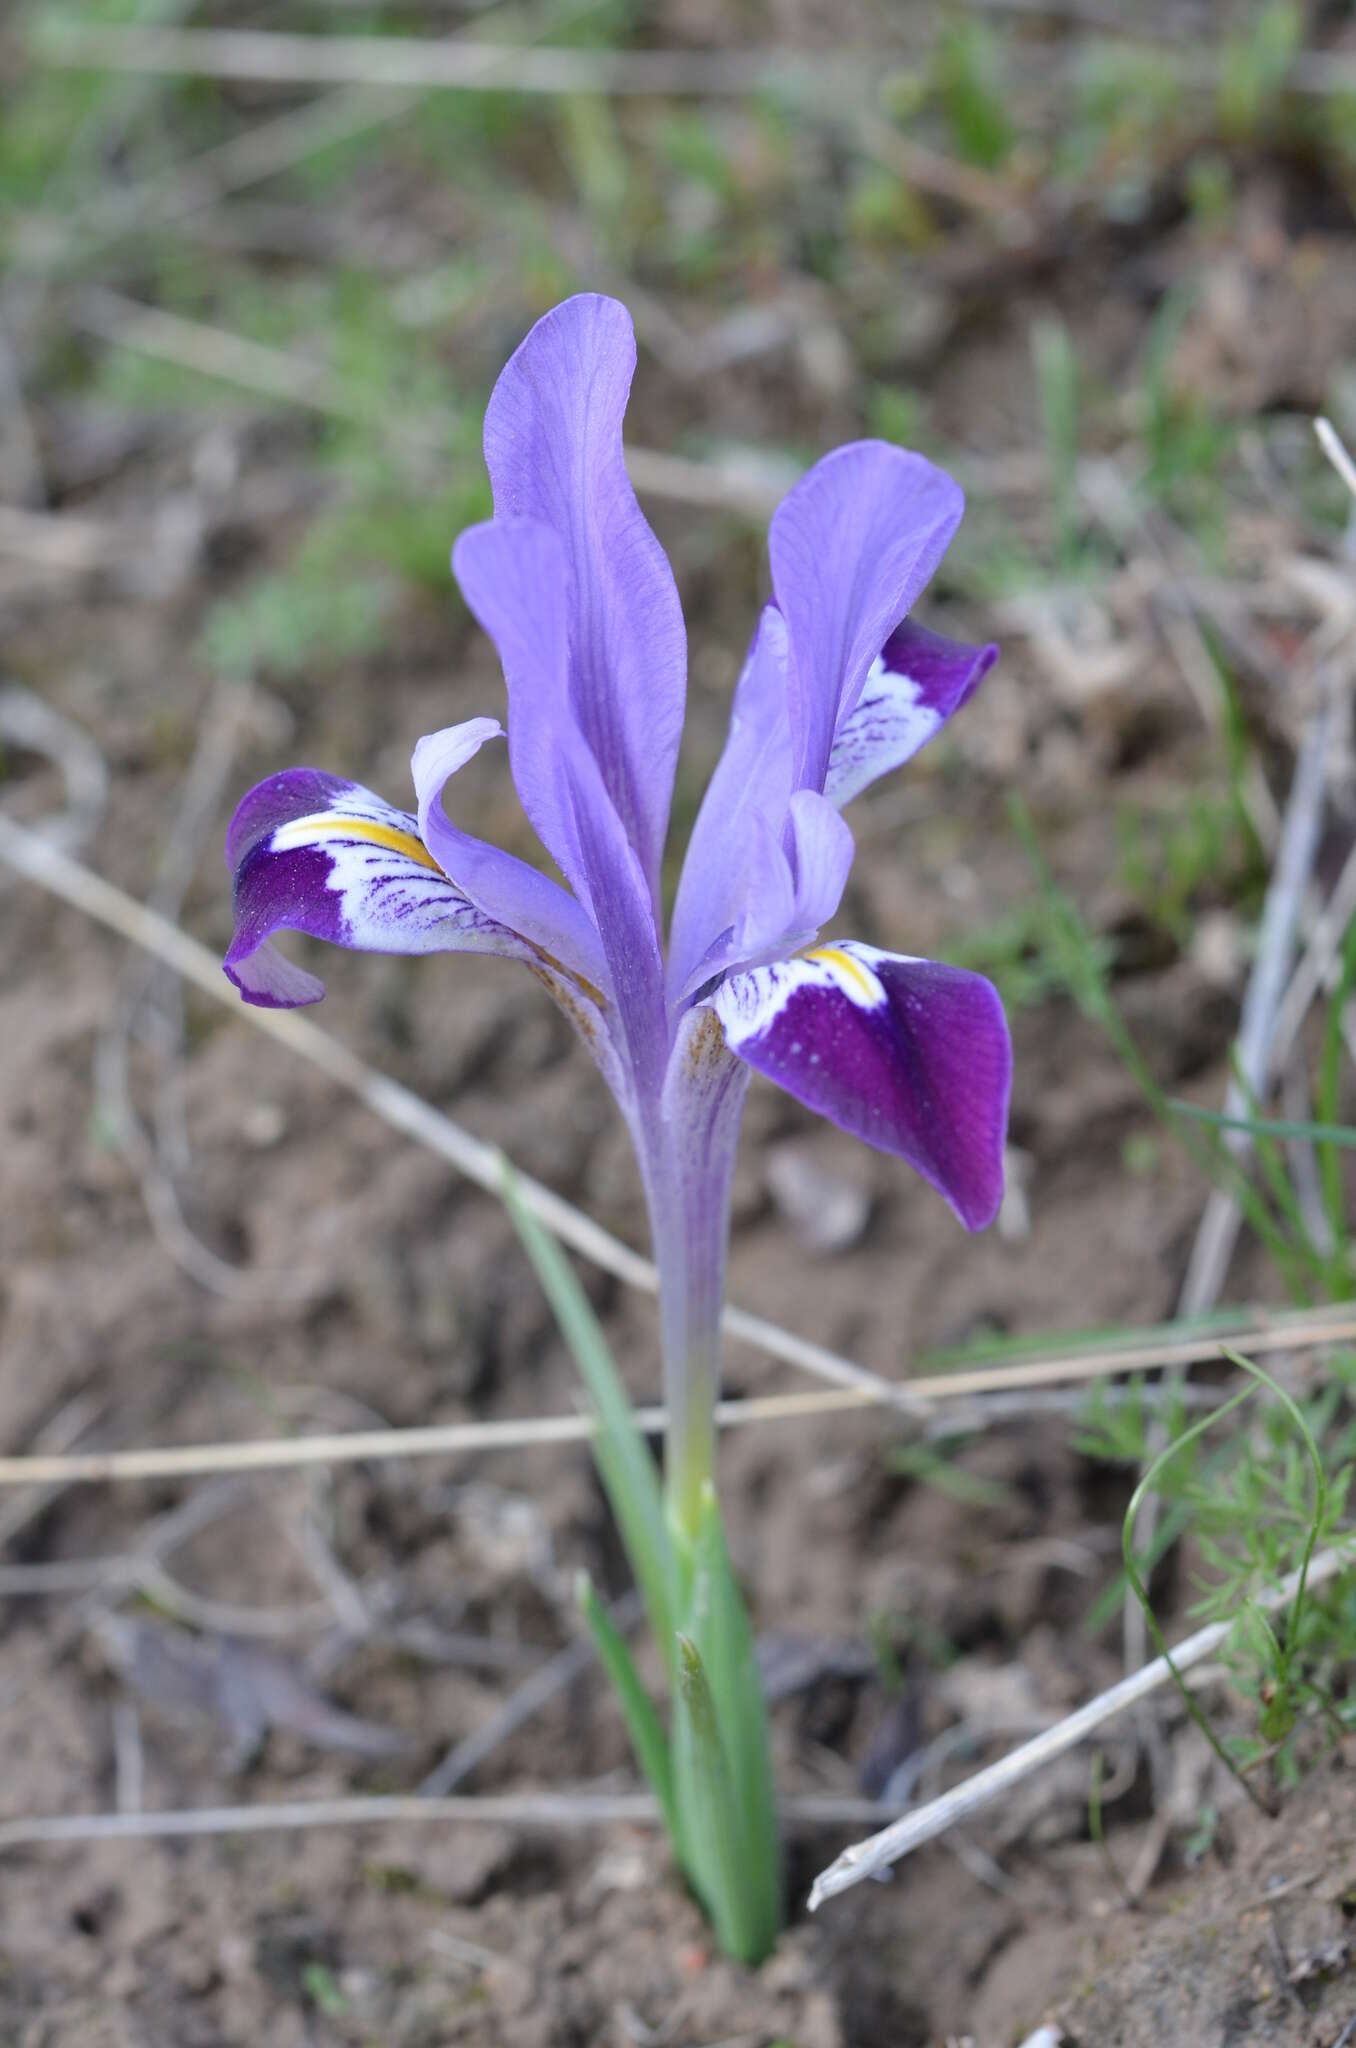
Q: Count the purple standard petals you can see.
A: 3